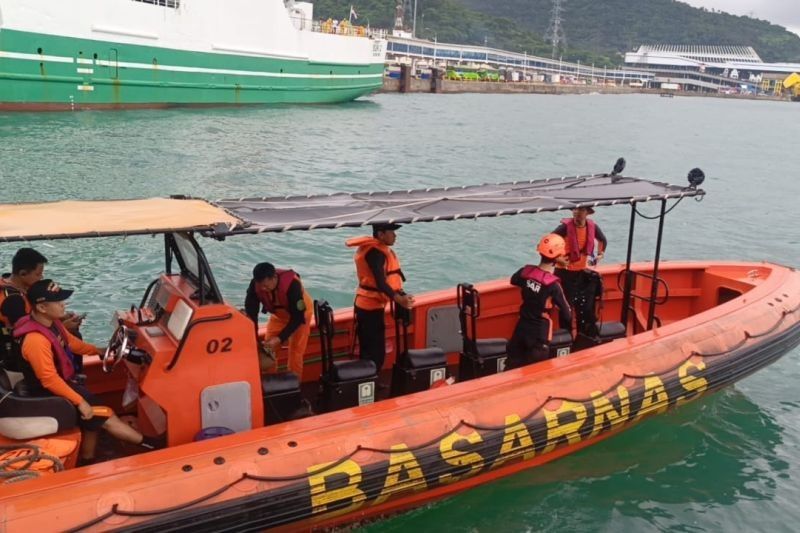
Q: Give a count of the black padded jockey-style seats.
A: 6